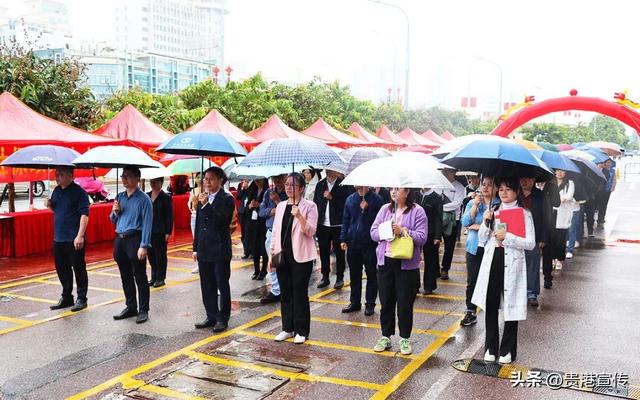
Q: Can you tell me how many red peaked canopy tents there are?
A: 10